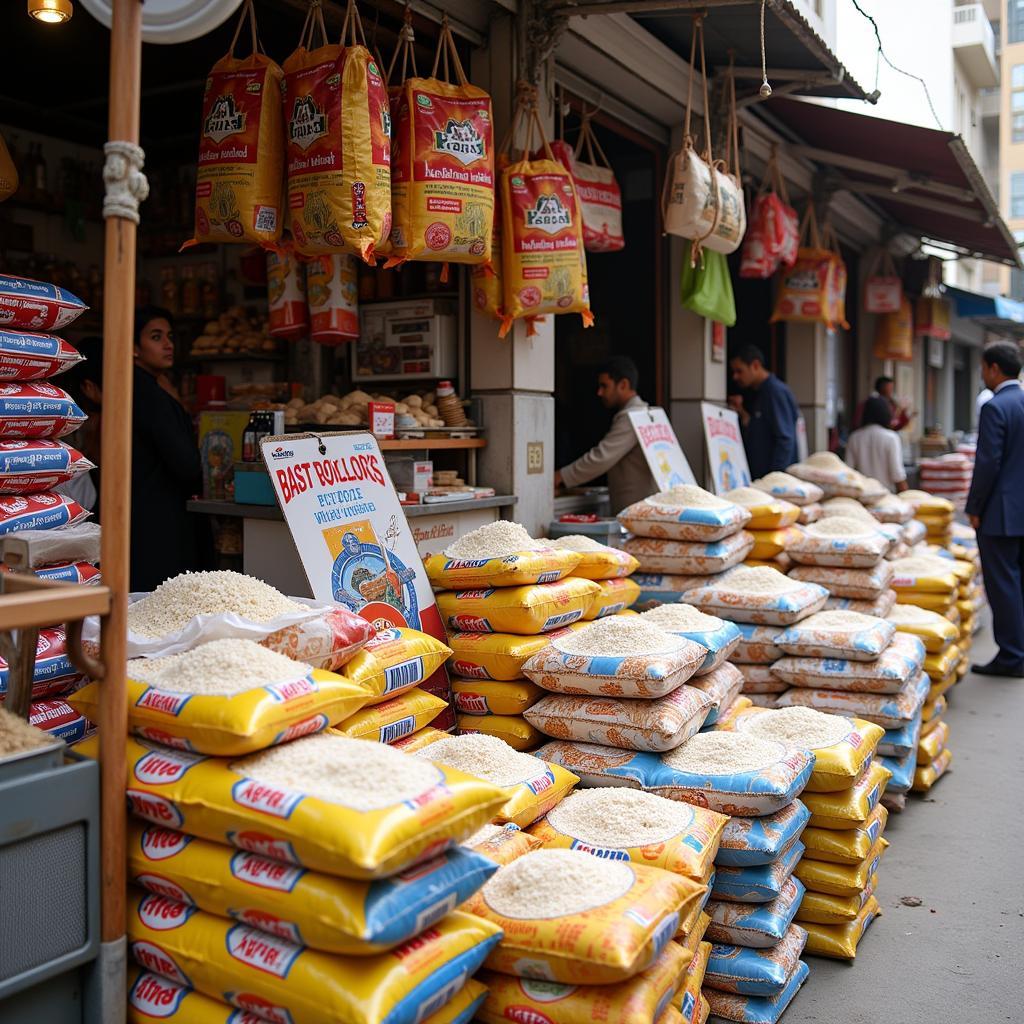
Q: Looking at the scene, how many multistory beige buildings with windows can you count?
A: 1